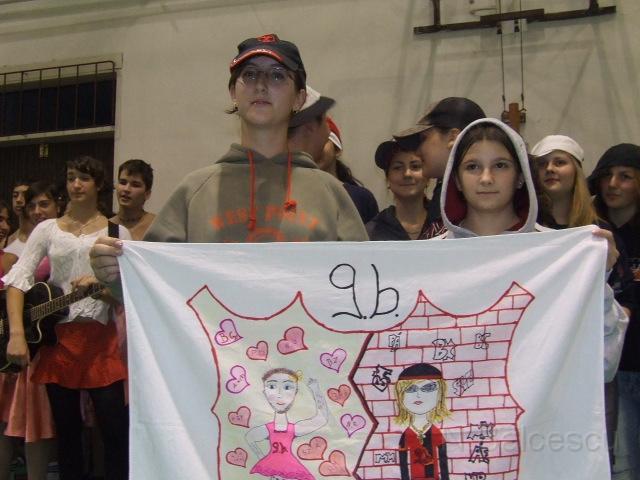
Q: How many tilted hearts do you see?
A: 11